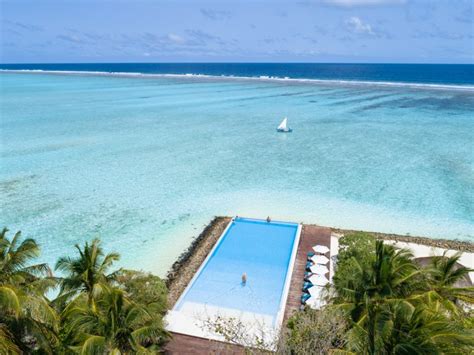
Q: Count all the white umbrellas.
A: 6